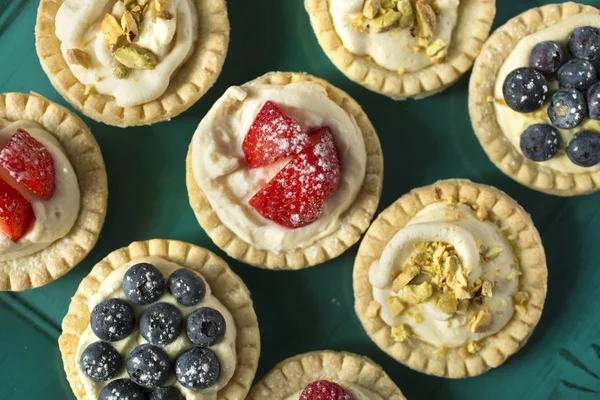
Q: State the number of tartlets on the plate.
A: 8